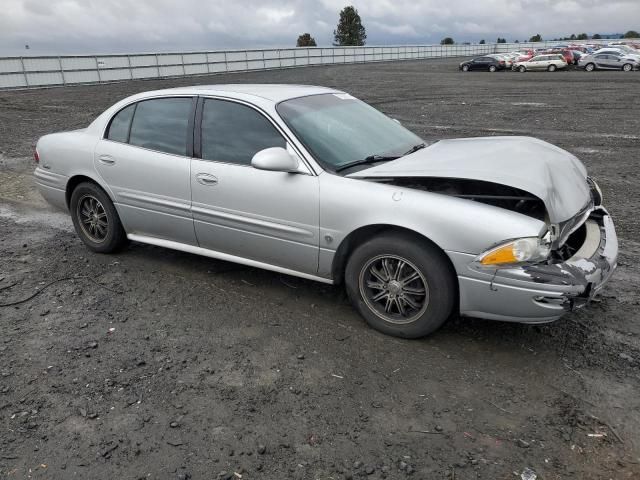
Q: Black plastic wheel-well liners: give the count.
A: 2